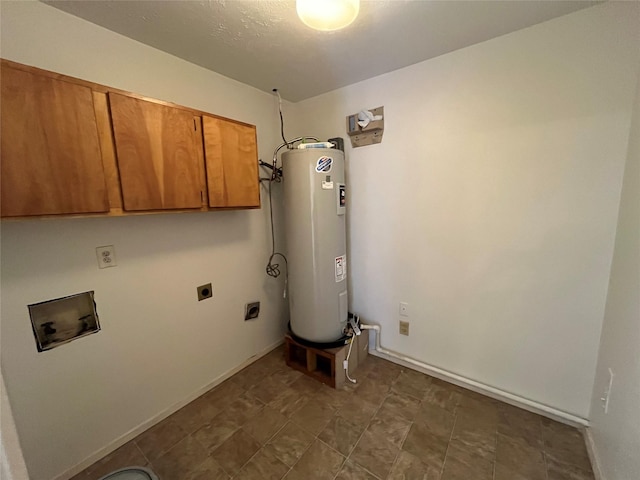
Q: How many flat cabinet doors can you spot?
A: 3